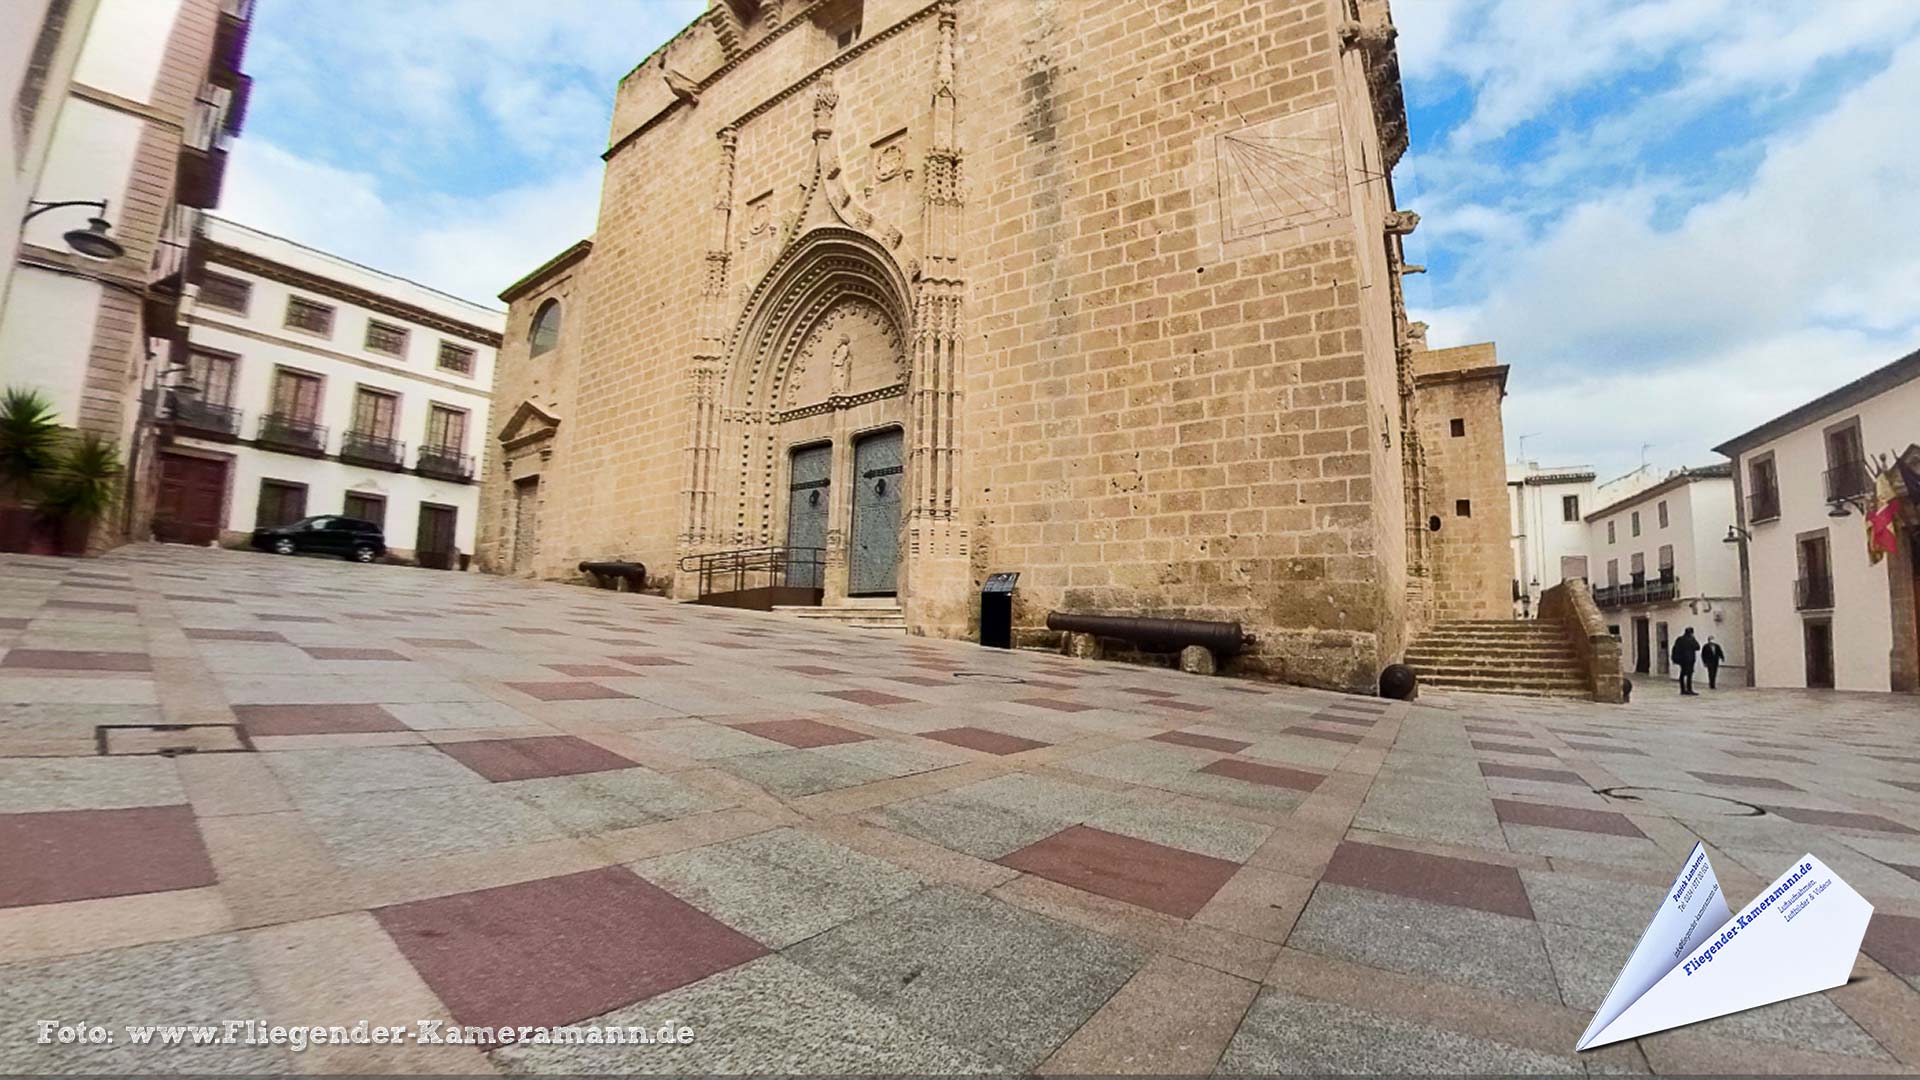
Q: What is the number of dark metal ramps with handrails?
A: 1